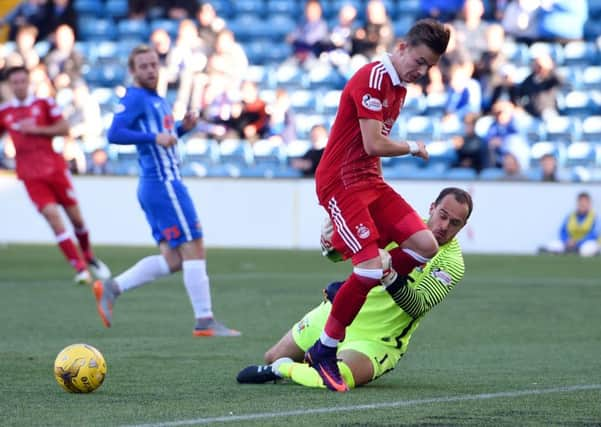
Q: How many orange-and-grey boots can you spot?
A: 2